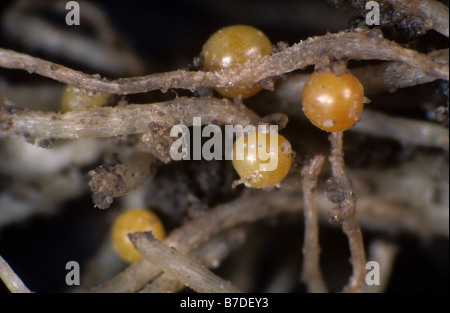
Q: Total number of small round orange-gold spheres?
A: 5